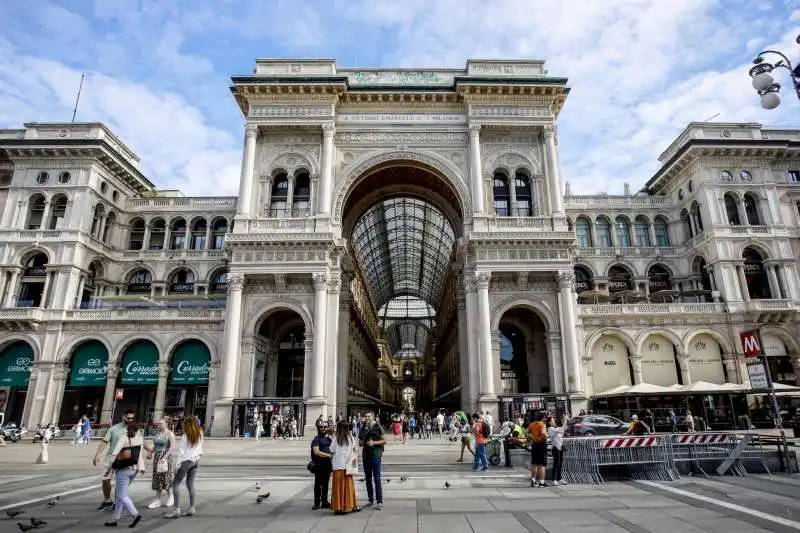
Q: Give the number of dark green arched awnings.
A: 4